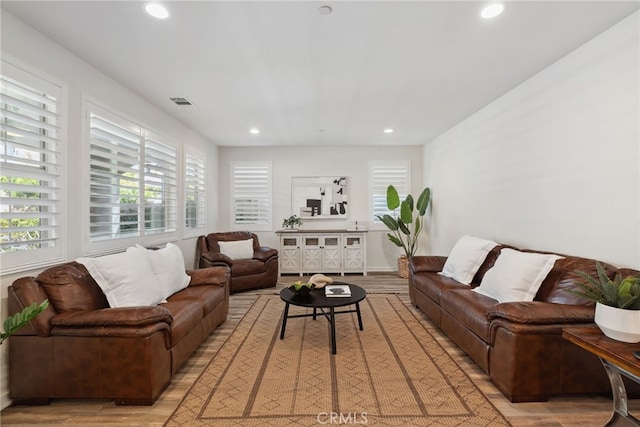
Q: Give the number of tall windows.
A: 5